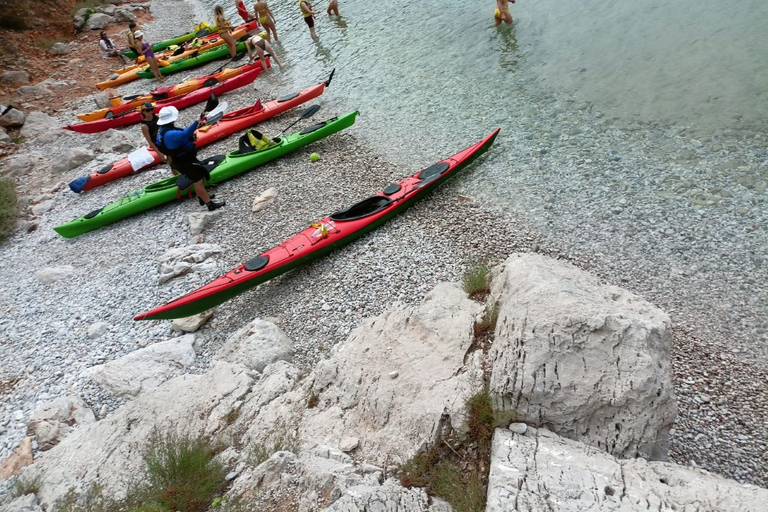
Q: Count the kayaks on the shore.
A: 9